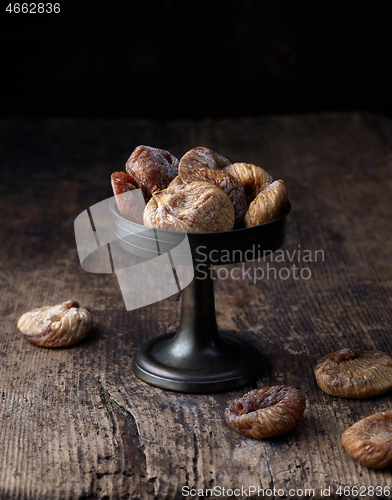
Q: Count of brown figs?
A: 11